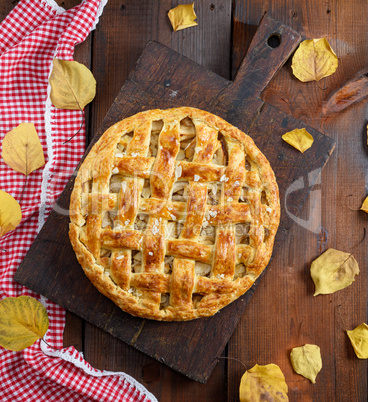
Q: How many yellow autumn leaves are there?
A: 12